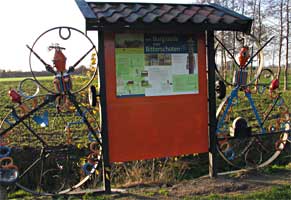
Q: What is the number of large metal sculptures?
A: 2